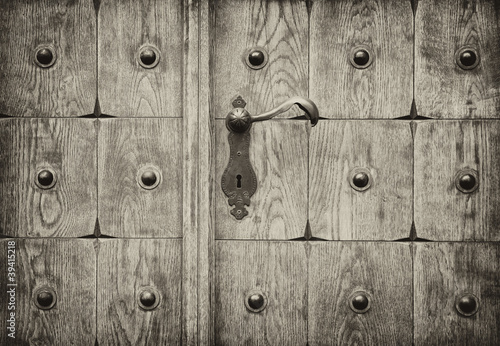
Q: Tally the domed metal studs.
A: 14